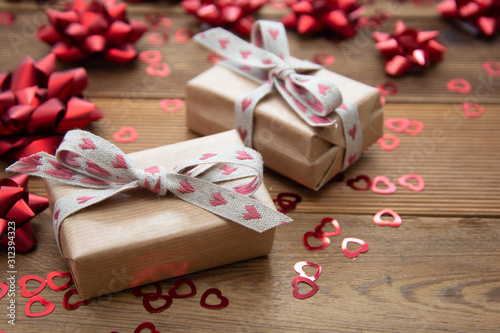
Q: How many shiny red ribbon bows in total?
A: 7